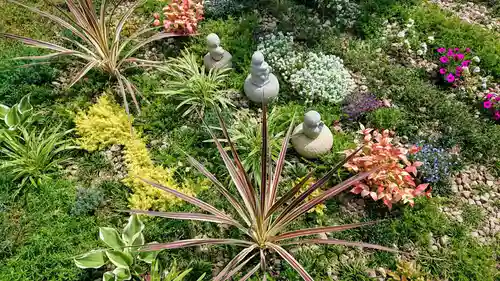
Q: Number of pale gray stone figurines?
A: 3